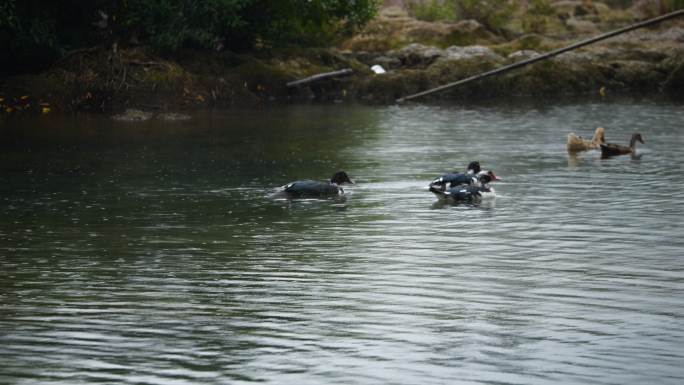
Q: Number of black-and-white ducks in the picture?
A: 3